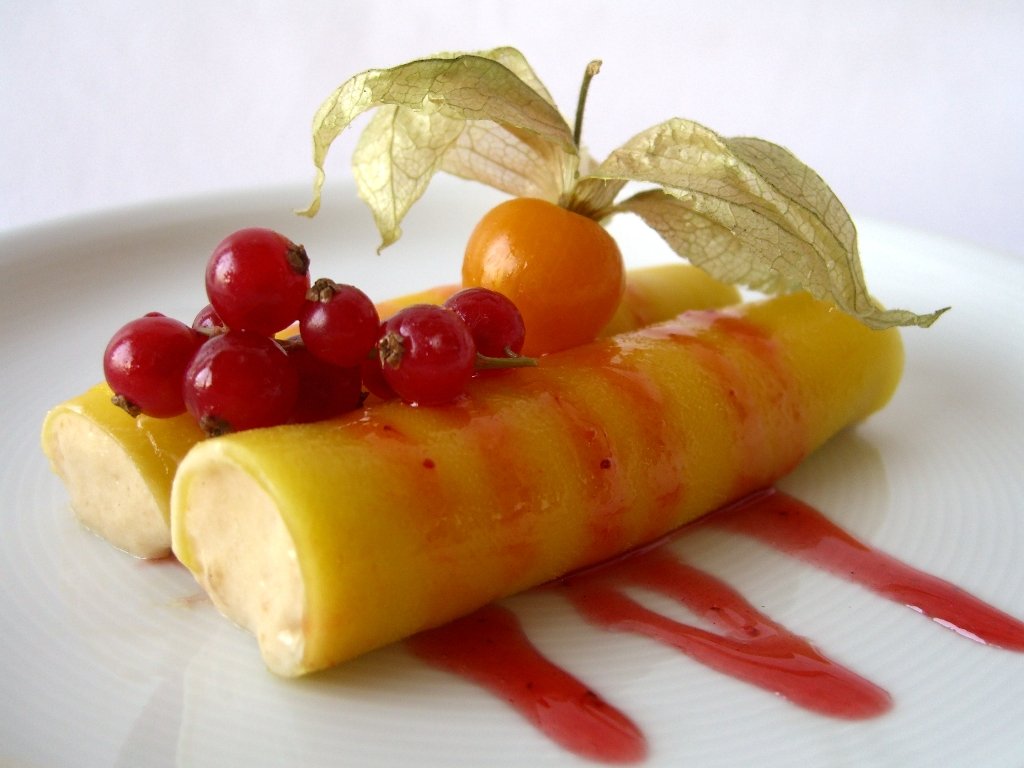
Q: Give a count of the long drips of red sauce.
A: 3